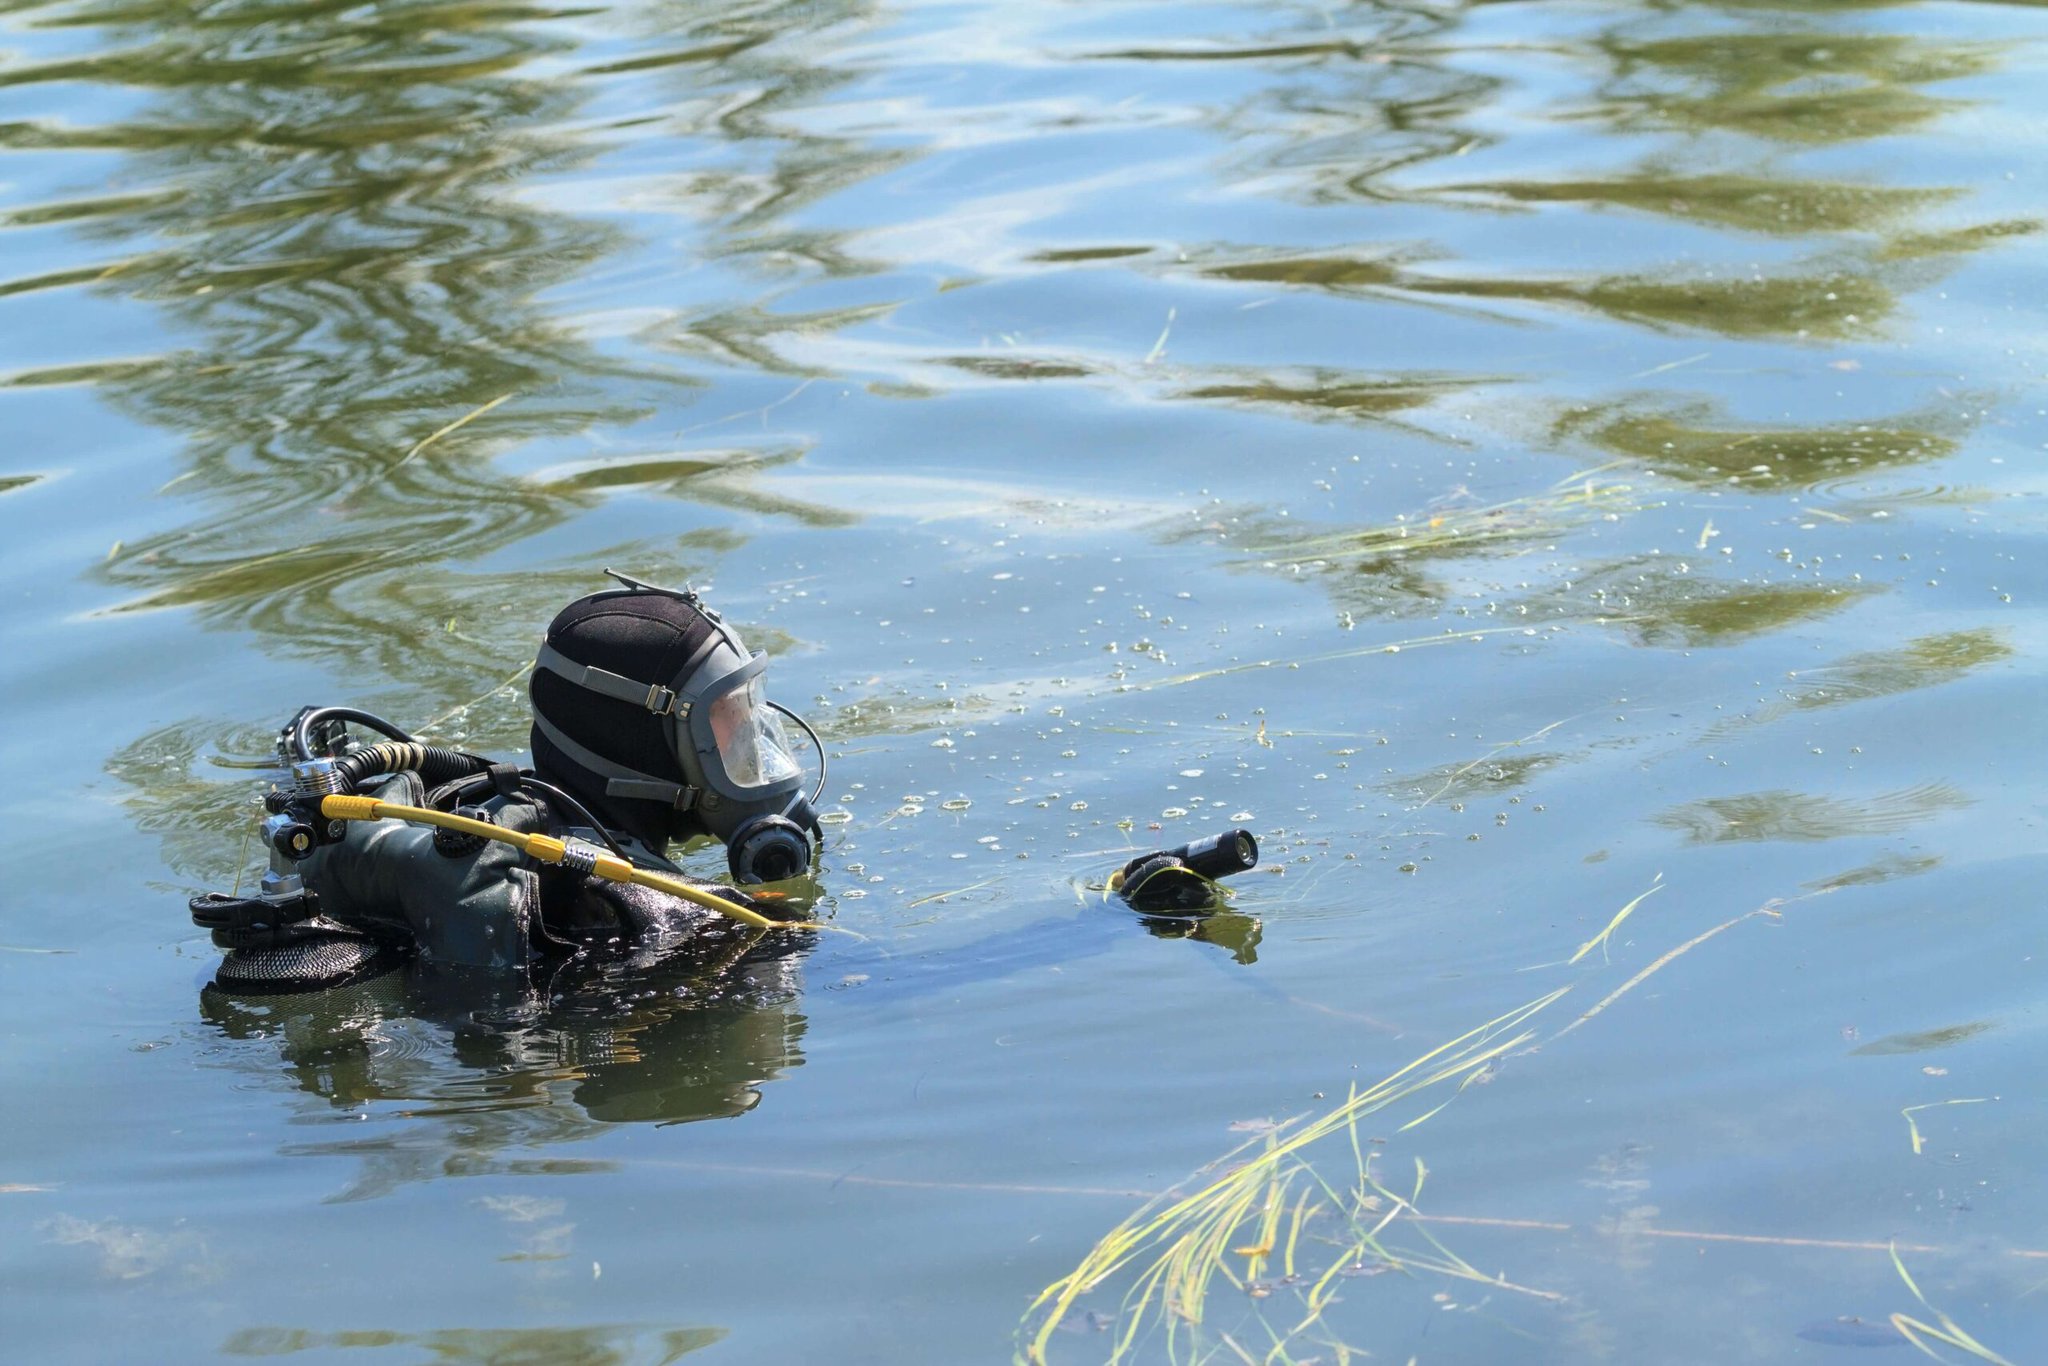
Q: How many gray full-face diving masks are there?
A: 1